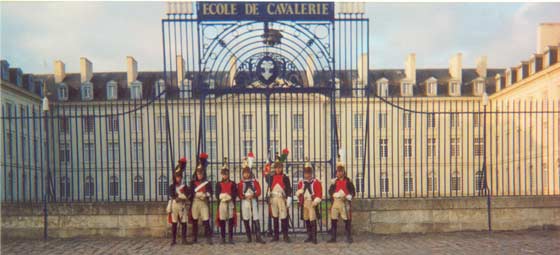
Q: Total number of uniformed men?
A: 7